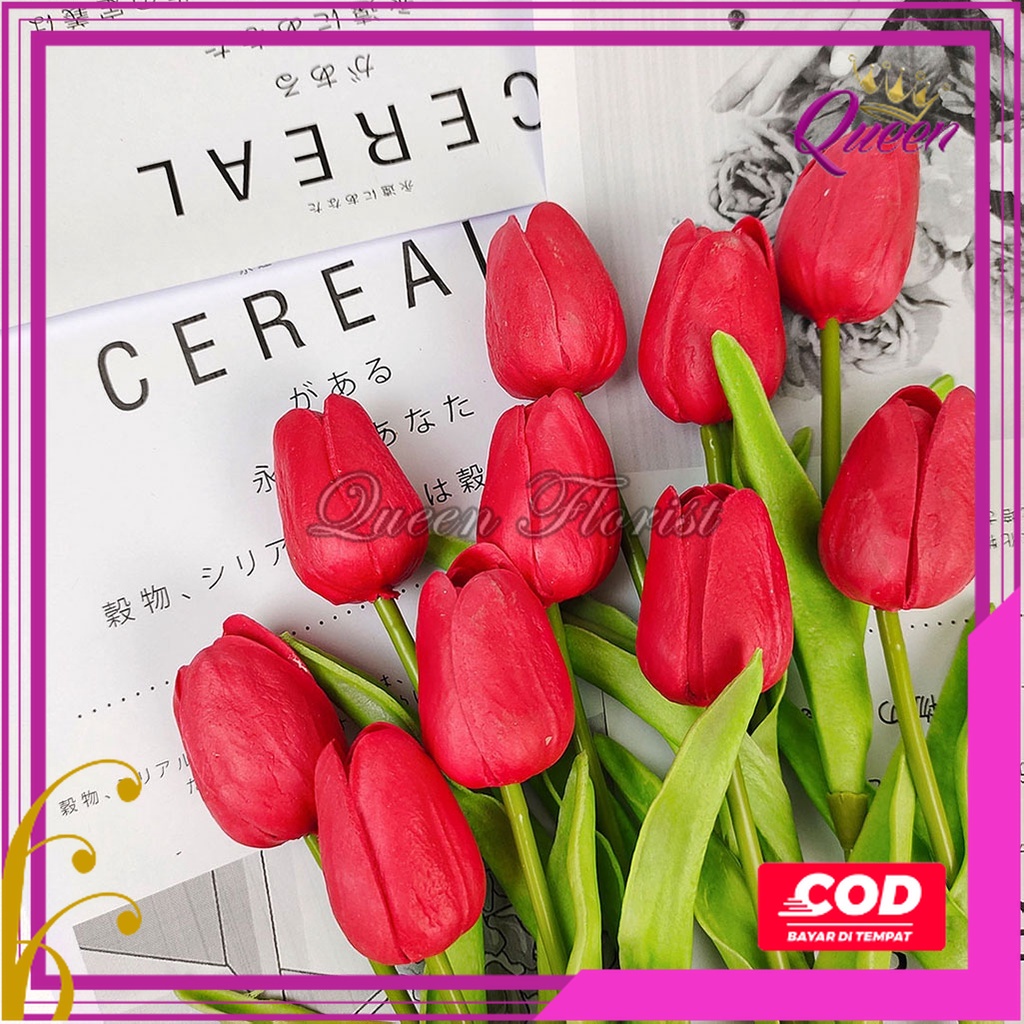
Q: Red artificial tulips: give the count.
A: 10